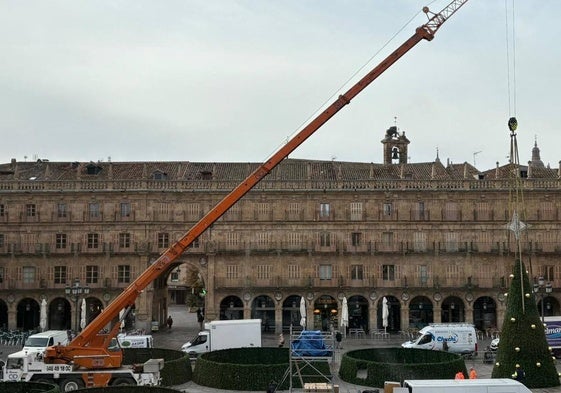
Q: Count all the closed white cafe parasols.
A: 6